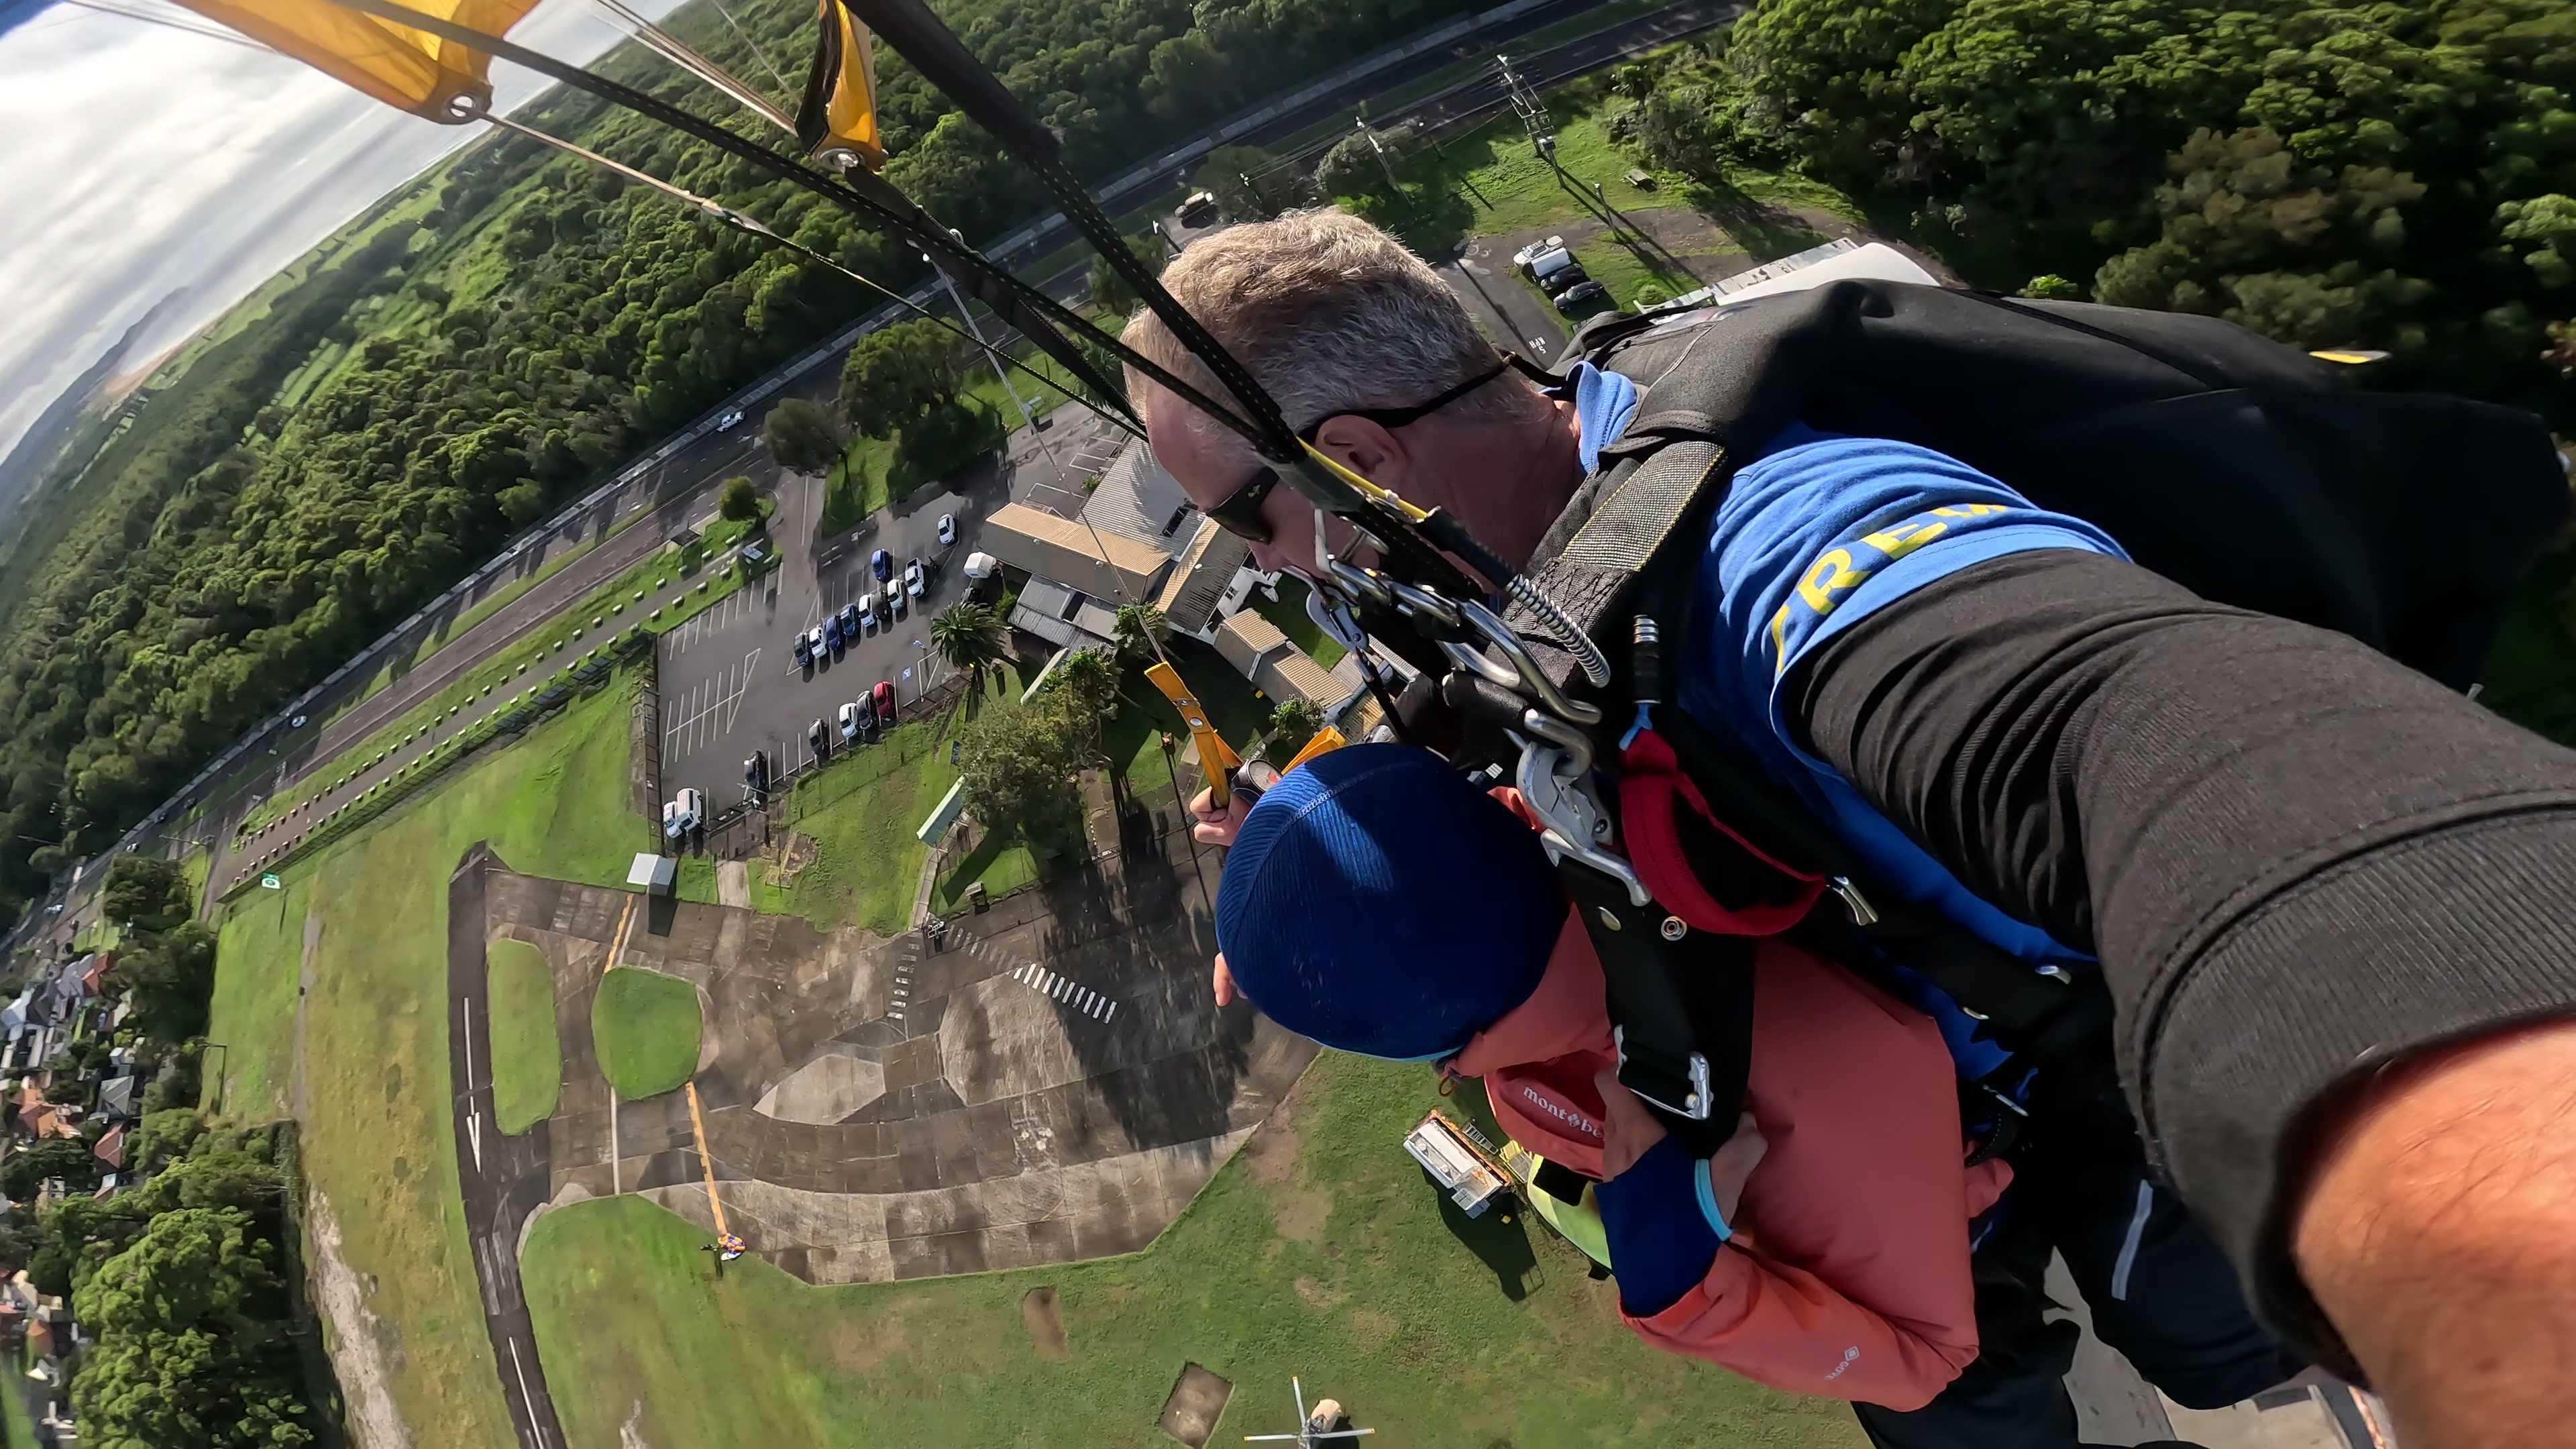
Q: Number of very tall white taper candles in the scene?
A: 0